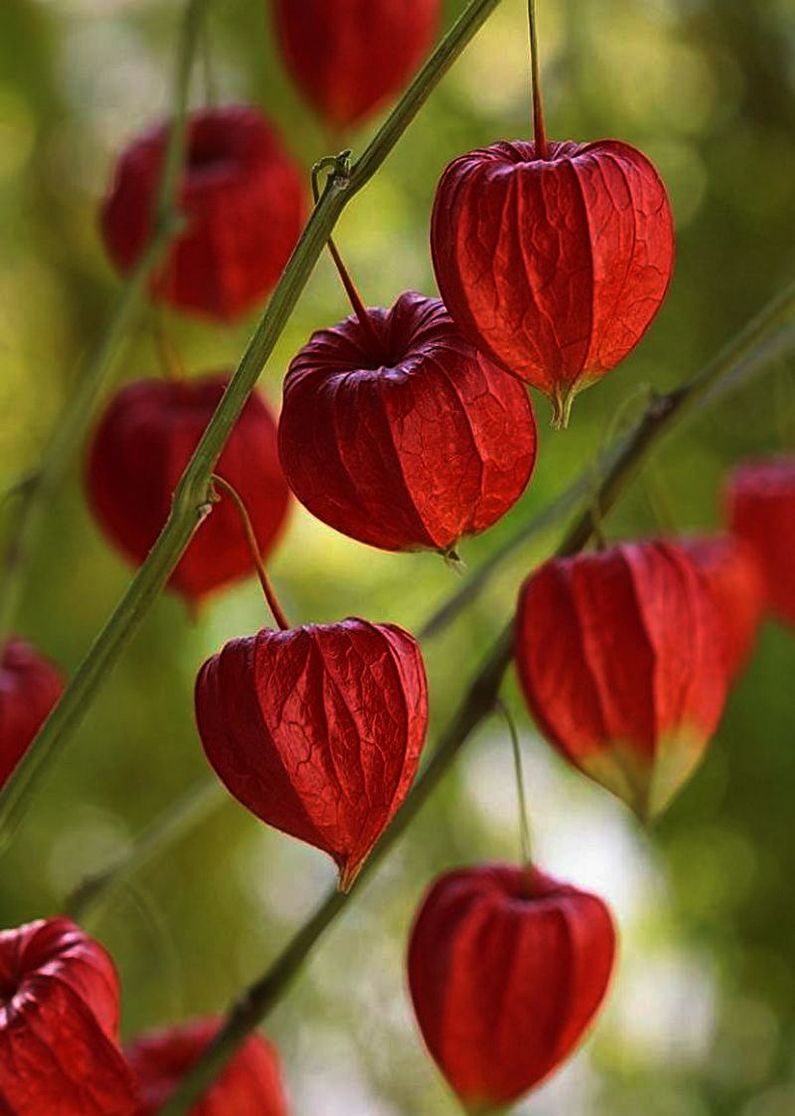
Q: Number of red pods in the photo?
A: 13